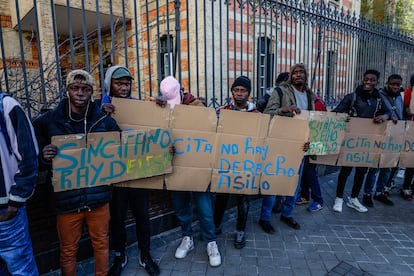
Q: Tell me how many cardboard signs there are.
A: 4